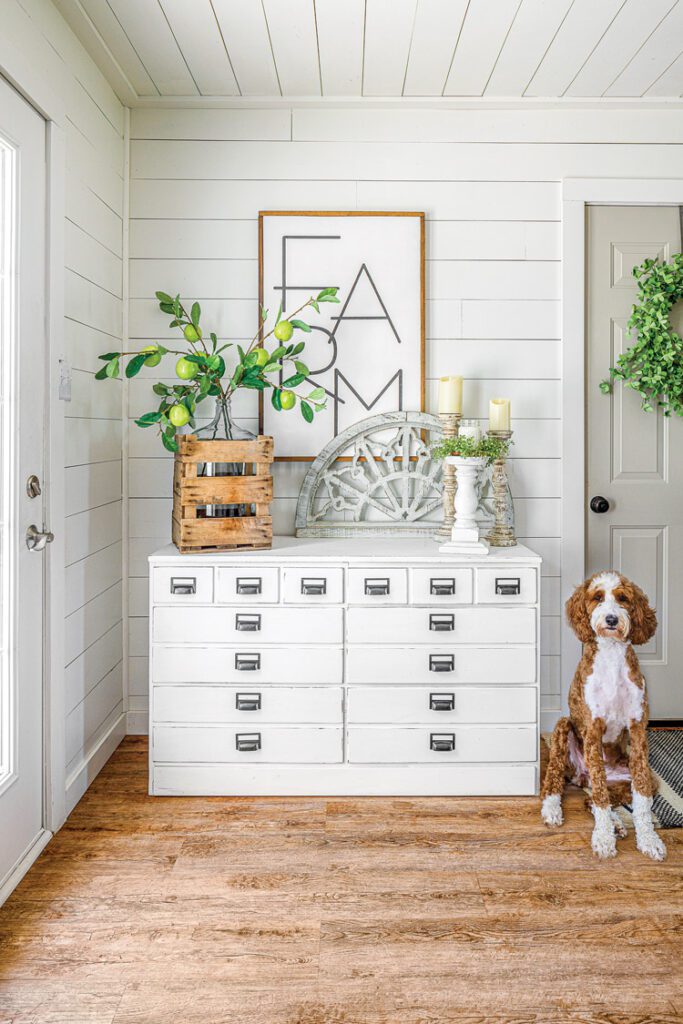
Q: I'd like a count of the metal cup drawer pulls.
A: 14